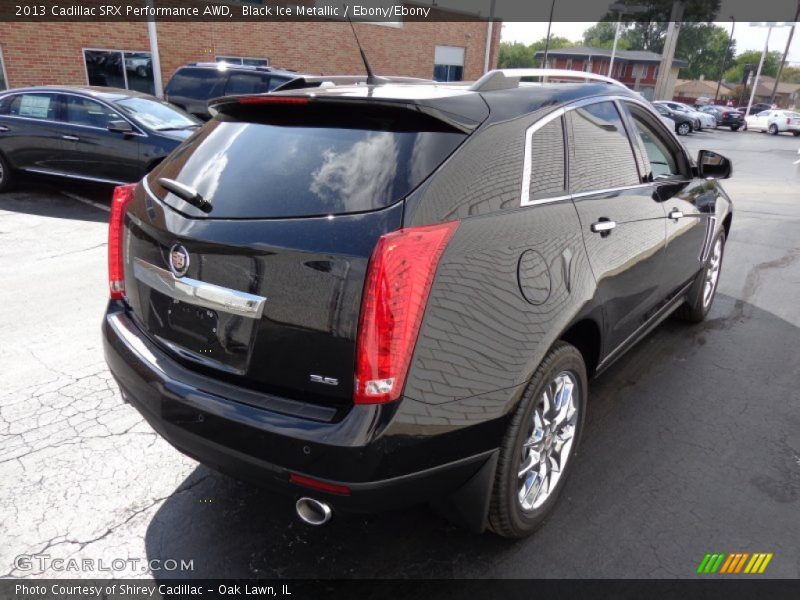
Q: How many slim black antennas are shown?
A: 1